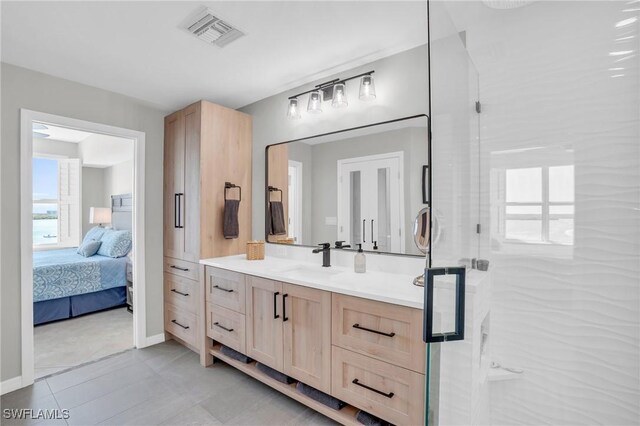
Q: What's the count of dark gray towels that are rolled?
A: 4